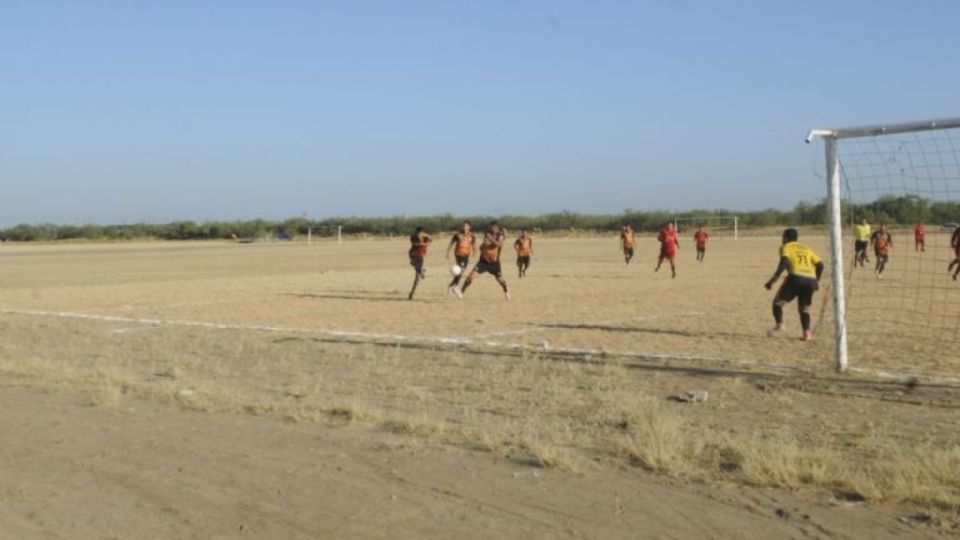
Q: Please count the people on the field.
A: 12